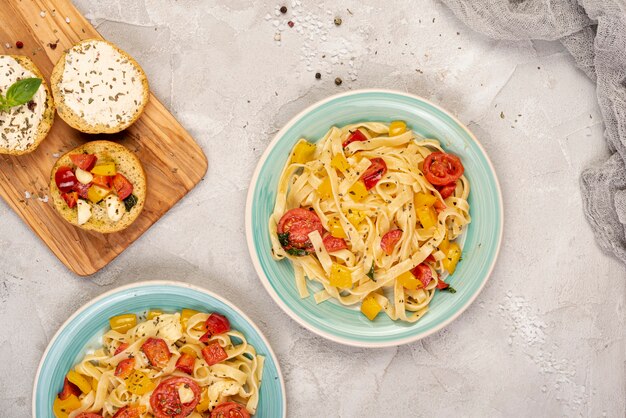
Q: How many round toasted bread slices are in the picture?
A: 3